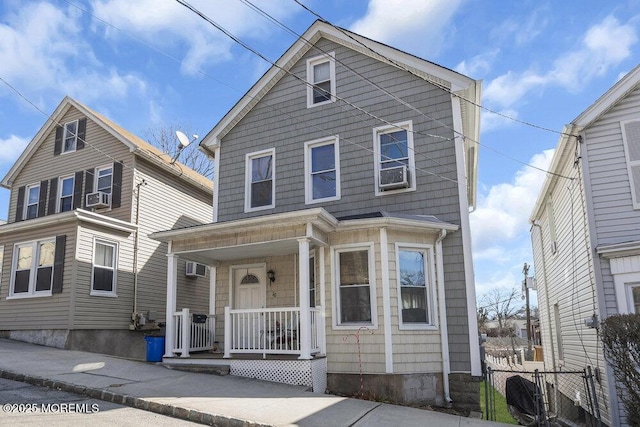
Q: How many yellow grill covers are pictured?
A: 0